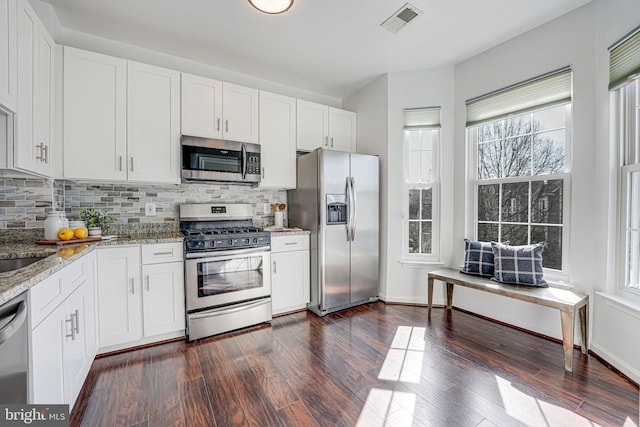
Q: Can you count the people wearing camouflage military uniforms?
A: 0